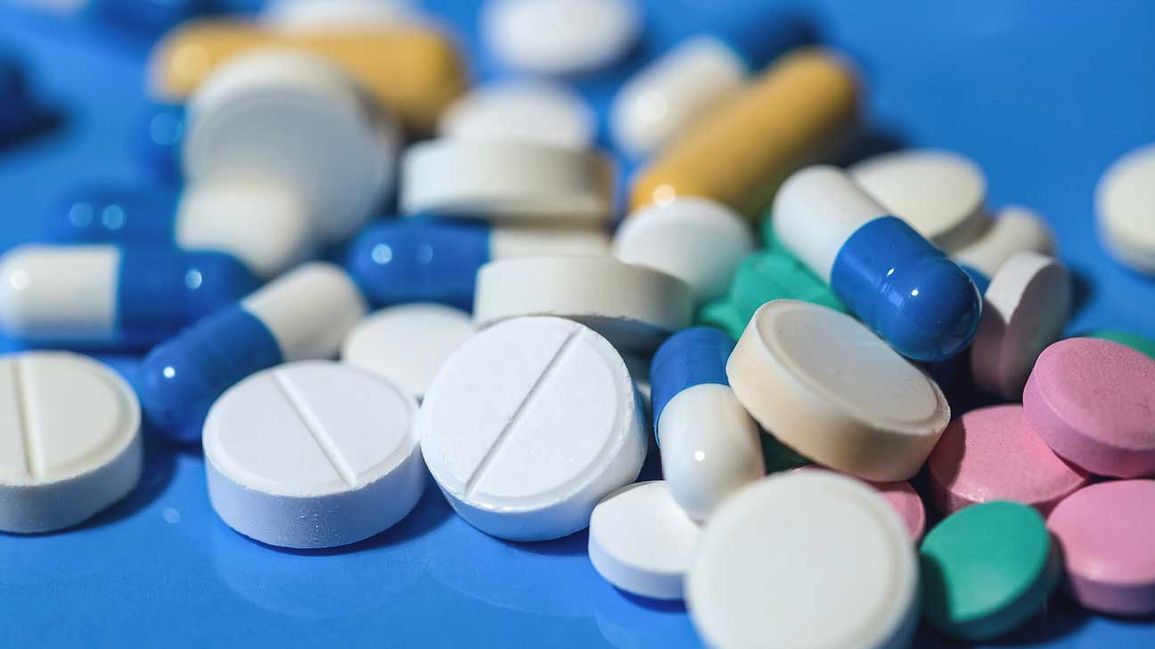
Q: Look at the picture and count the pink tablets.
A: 4